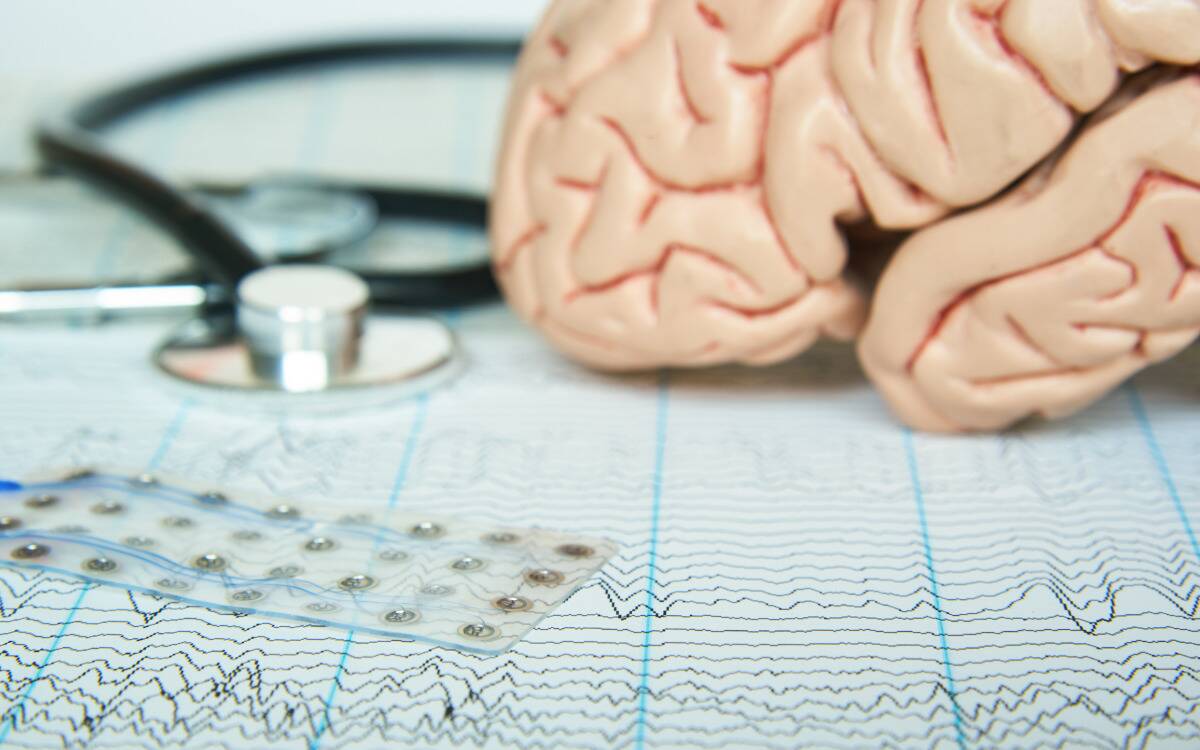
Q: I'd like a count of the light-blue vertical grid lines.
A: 5